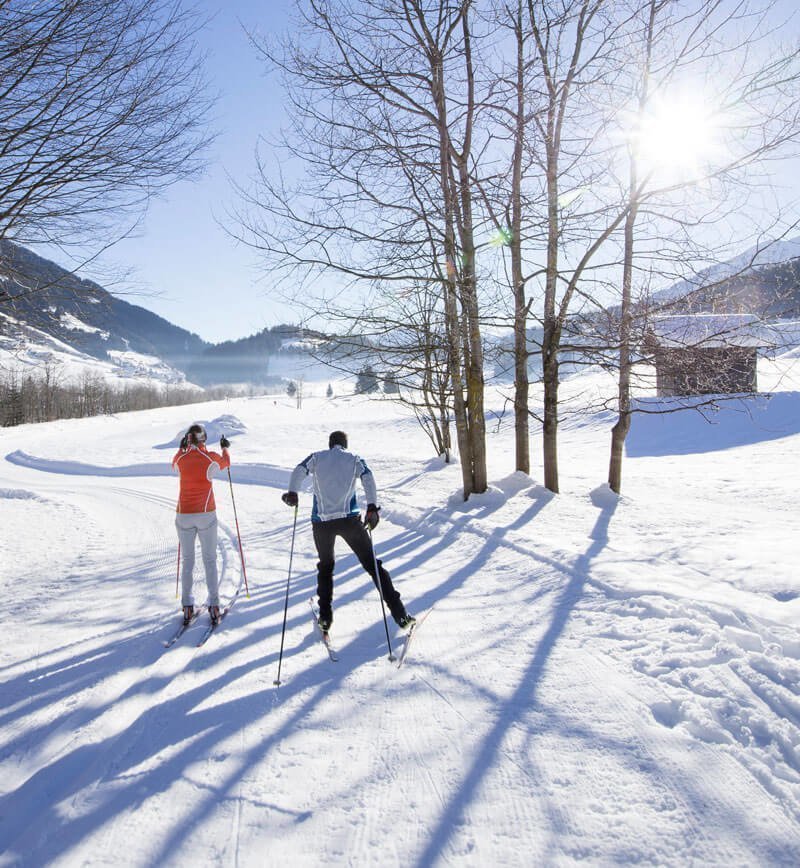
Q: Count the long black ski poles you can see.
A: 2